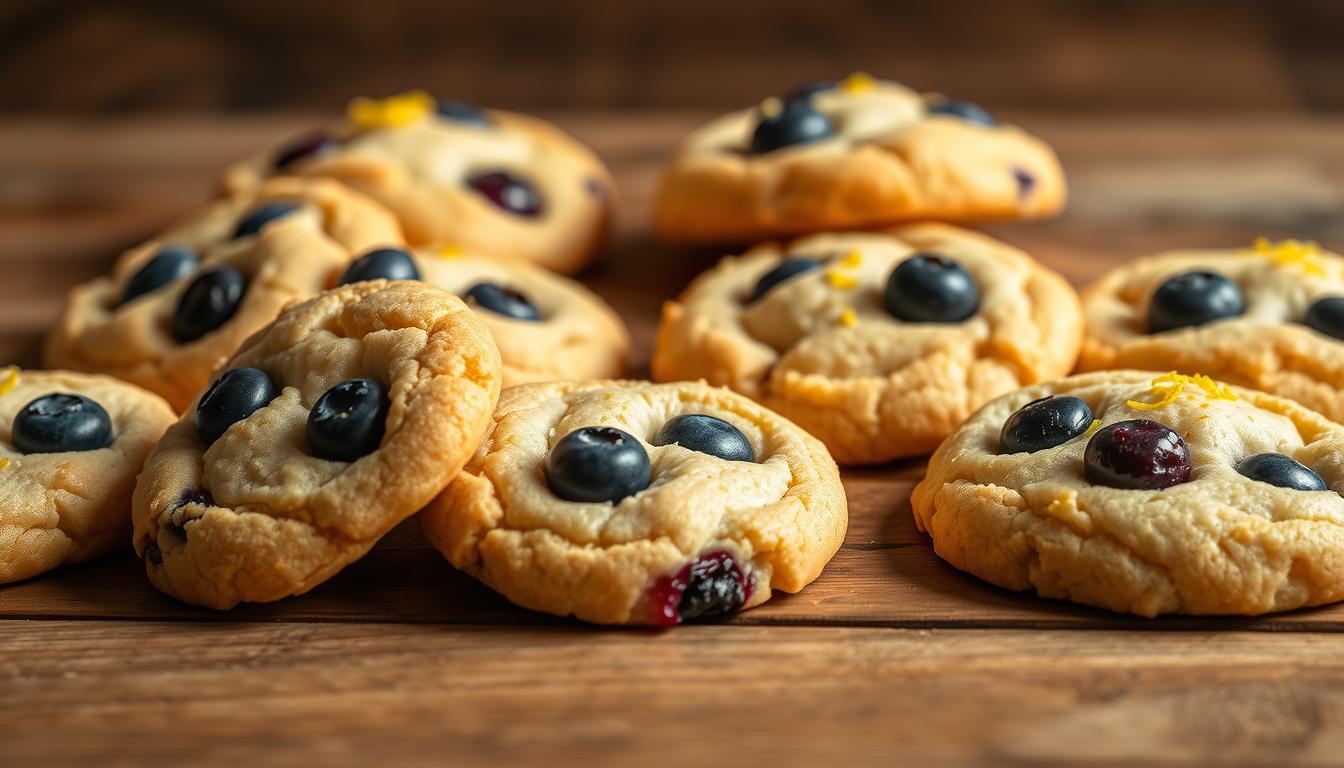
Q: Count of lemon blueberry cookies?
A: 10